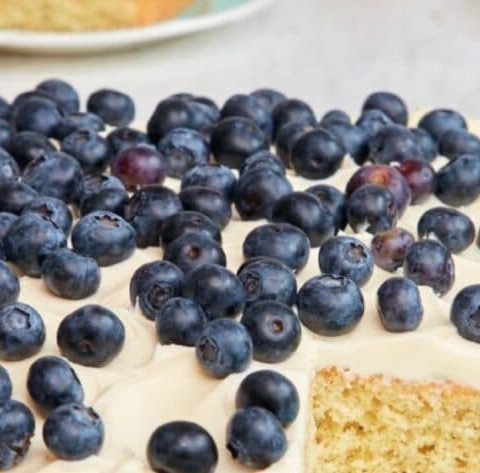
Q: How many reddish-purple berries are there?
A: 4